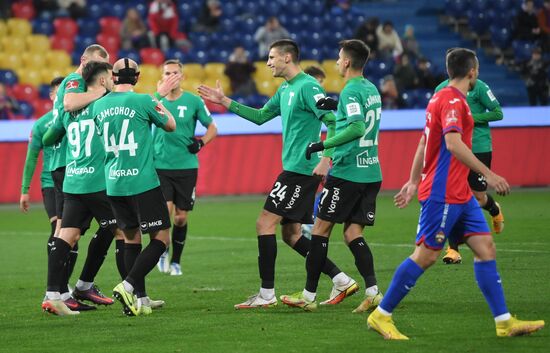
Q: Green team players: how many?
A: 8